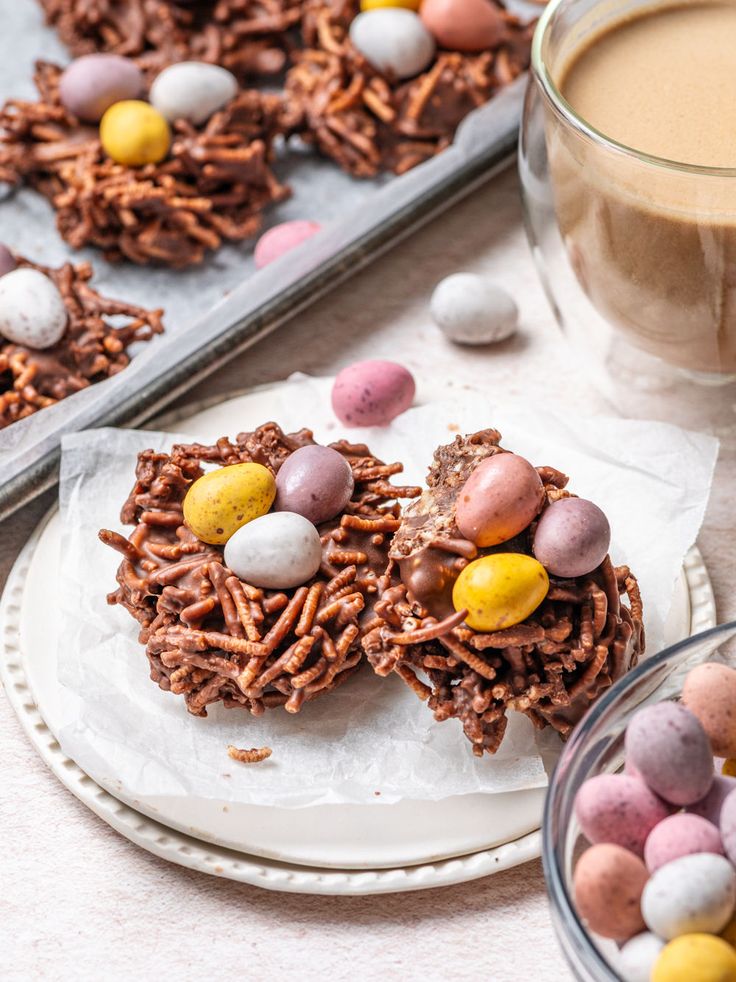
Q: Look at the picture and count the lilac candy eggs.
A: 7